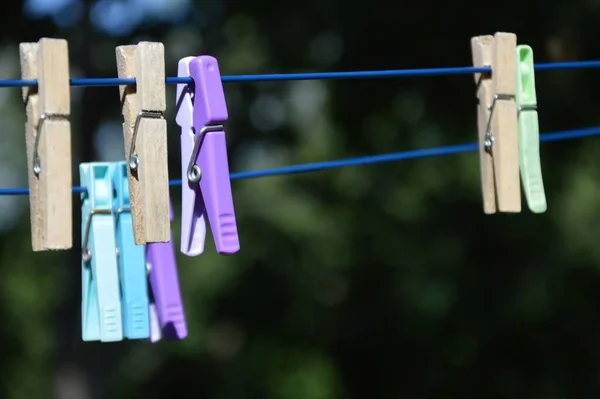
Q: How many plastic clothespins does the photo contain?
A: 5